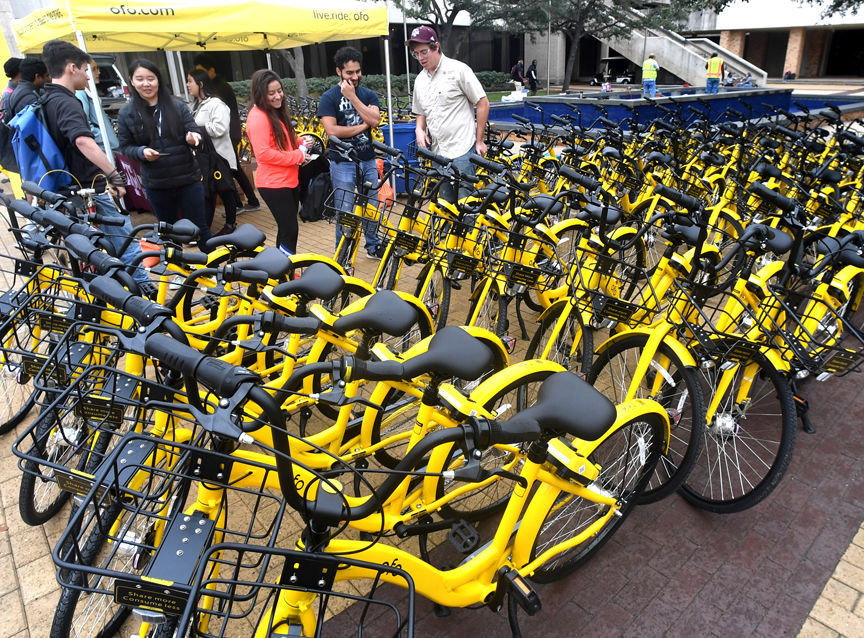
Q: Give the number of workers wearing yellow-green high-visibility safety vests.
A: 2